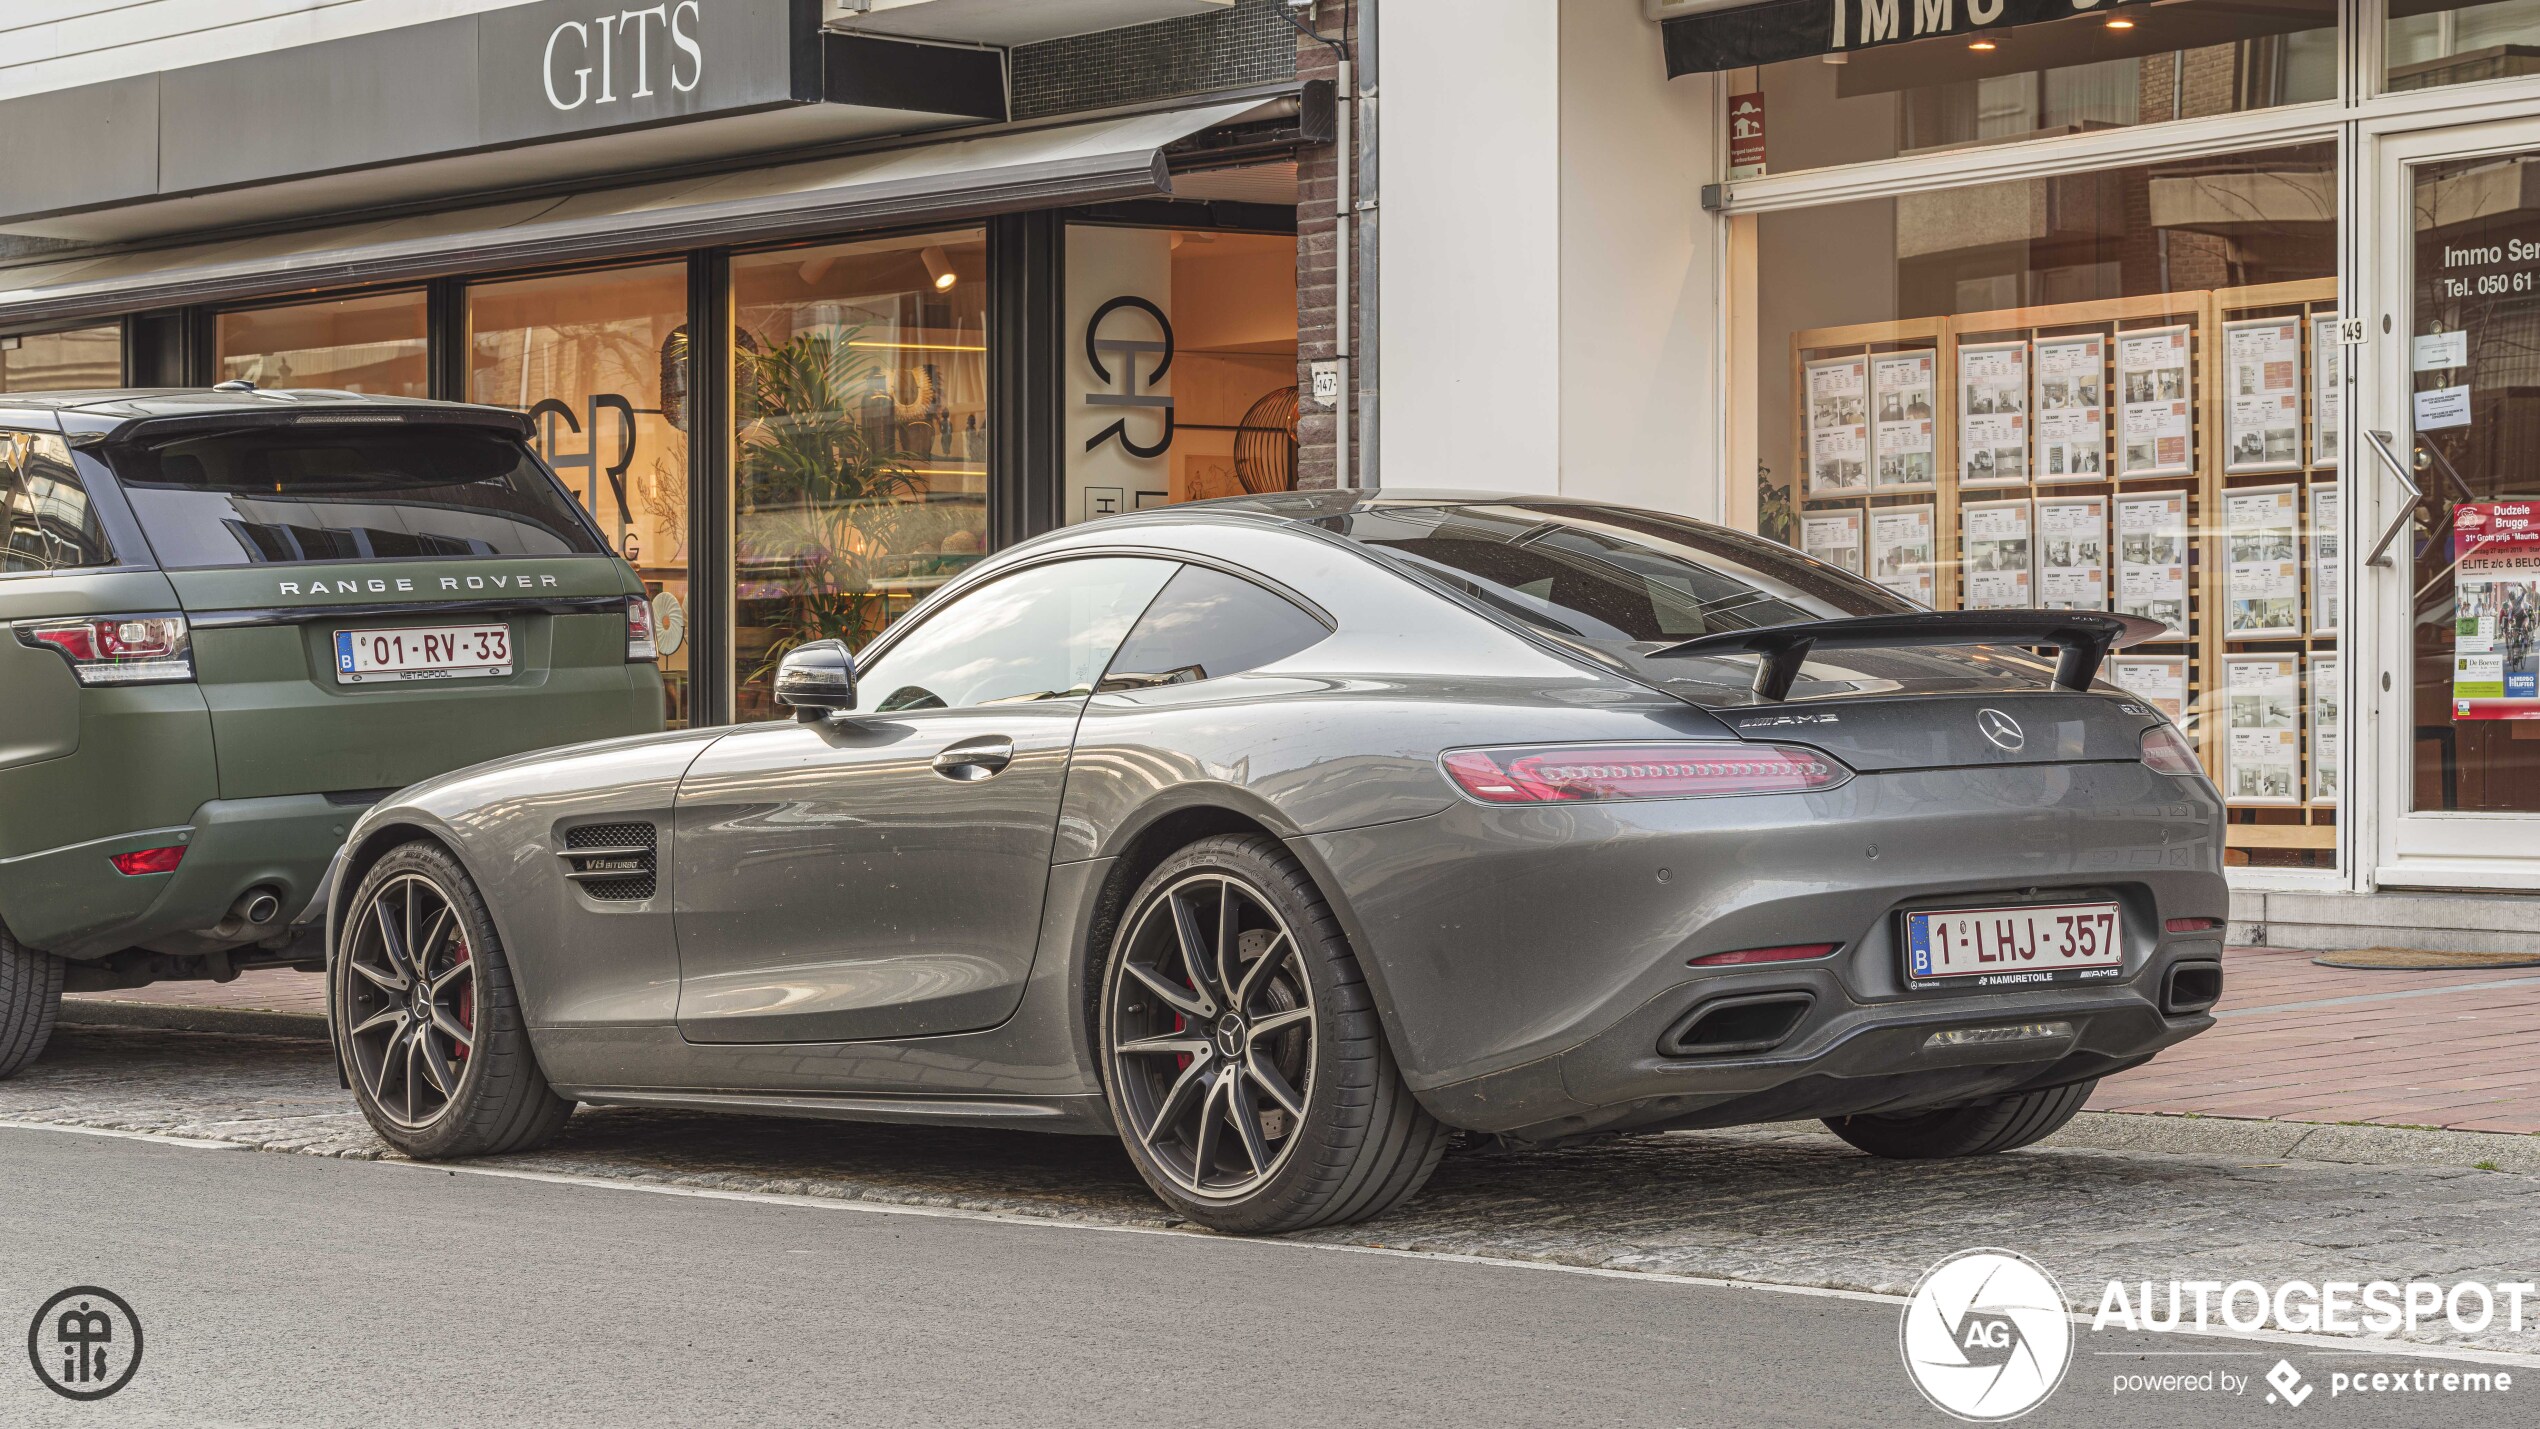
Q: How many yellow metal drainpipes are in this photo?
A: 0